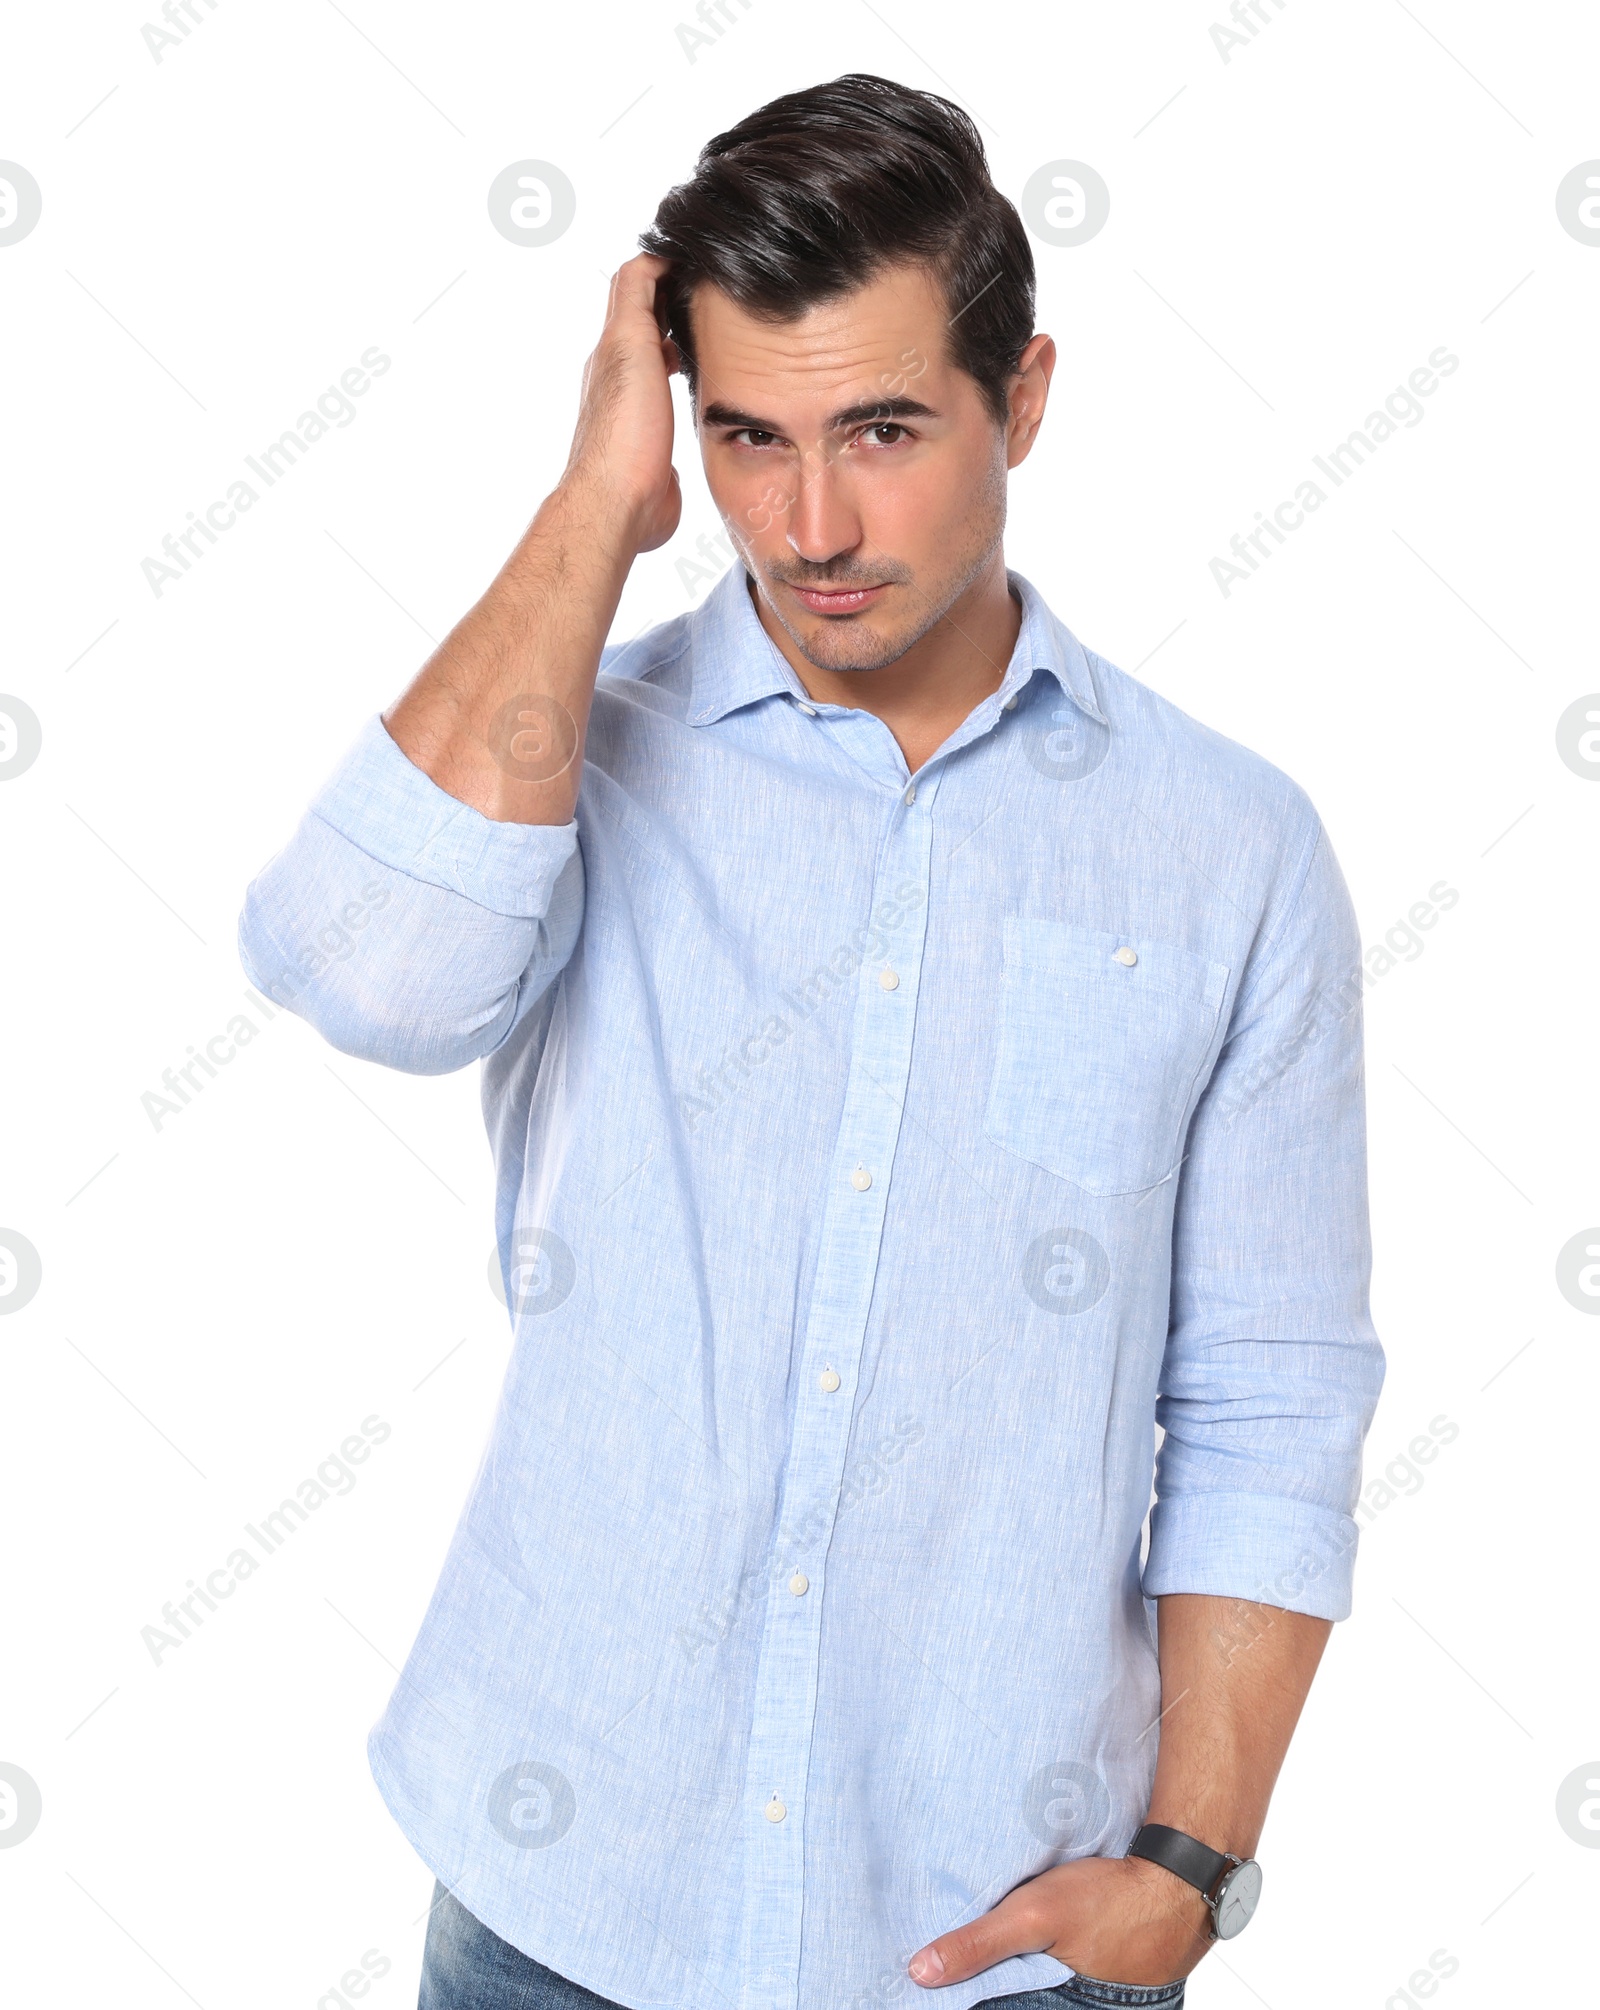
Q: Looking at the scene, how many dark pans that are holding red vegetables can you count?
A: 0